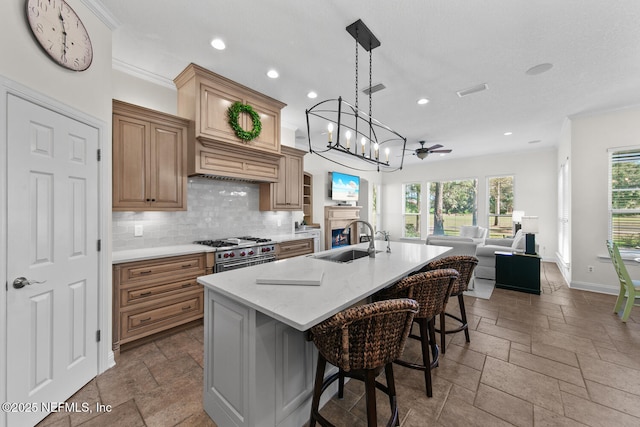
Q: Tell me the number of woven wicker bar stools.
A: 3